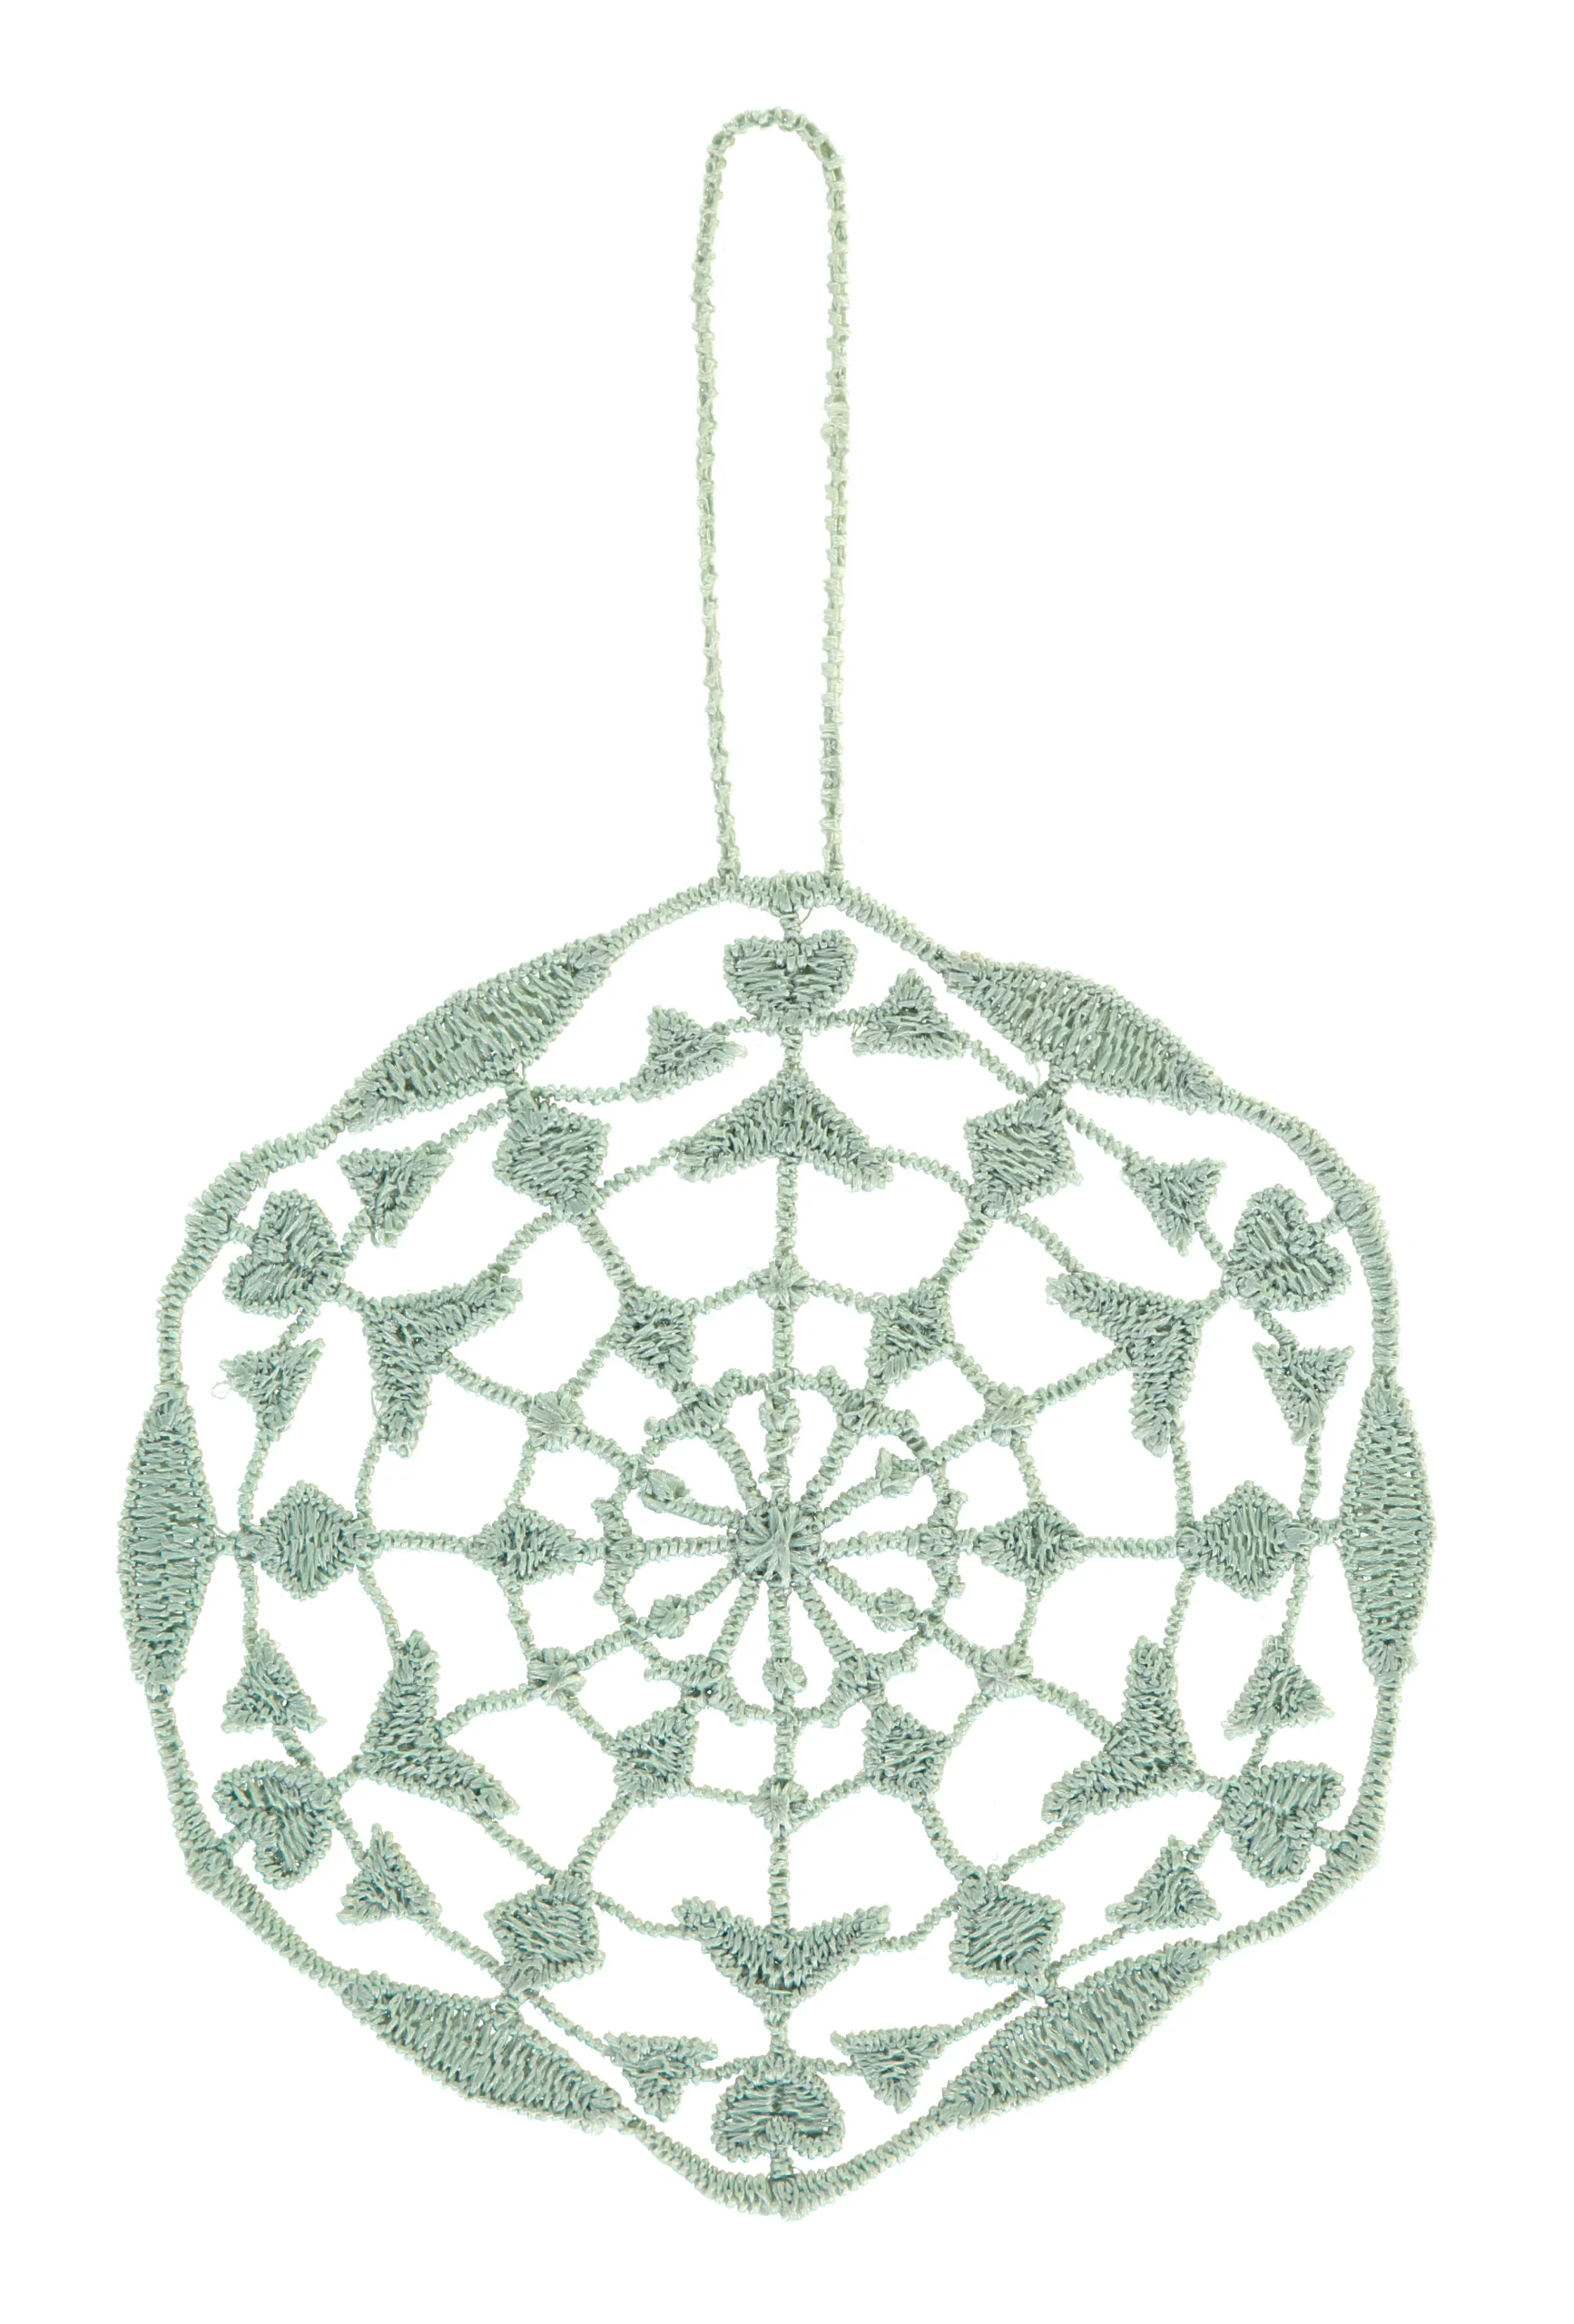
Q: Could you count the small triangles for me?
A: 12